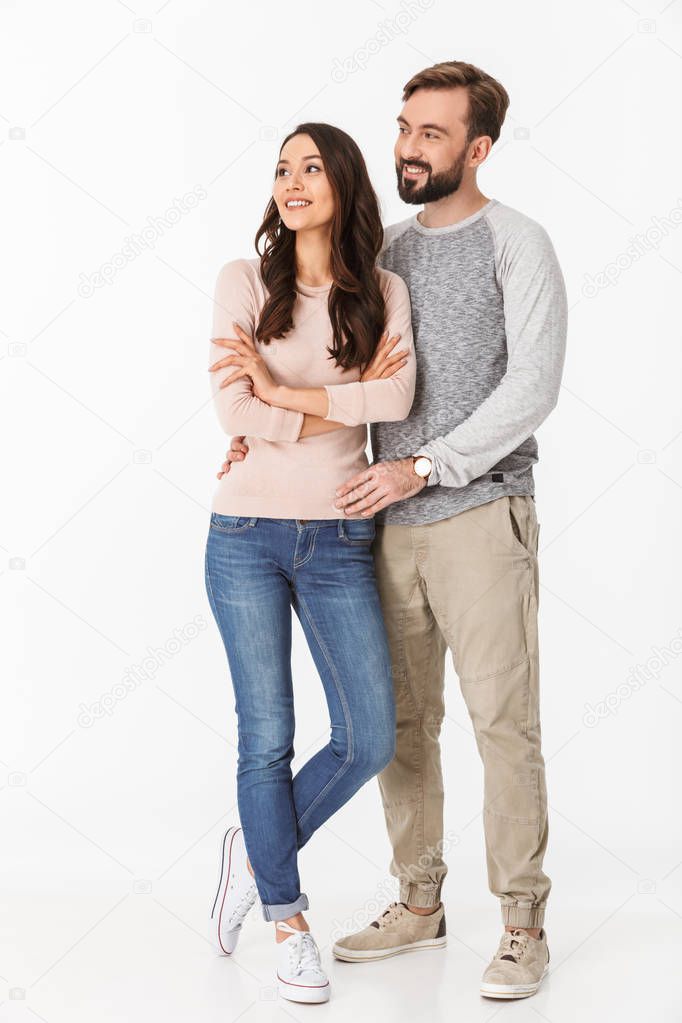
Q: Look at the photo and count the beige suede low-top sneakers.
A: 2